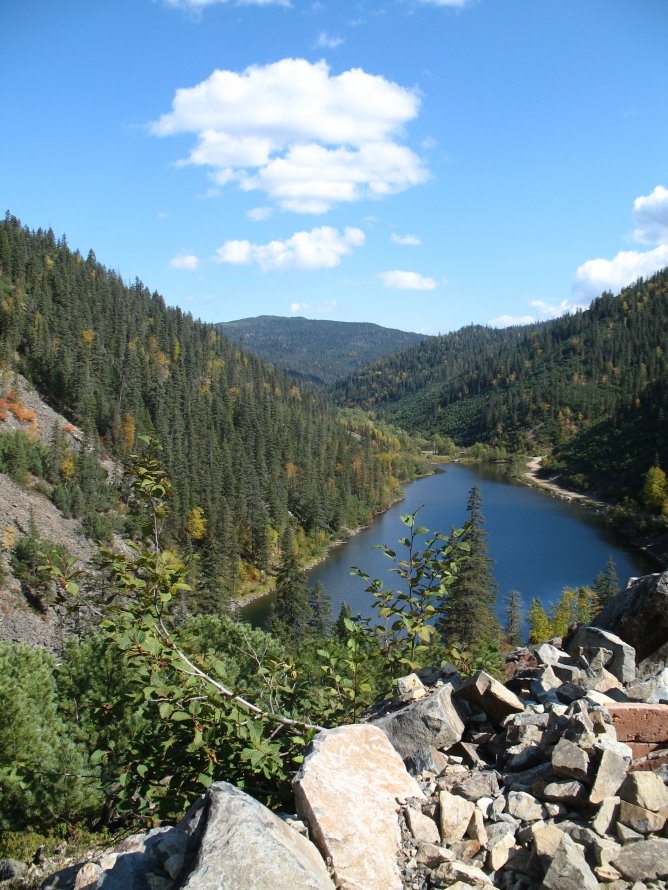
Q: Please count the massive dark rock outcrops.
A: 1